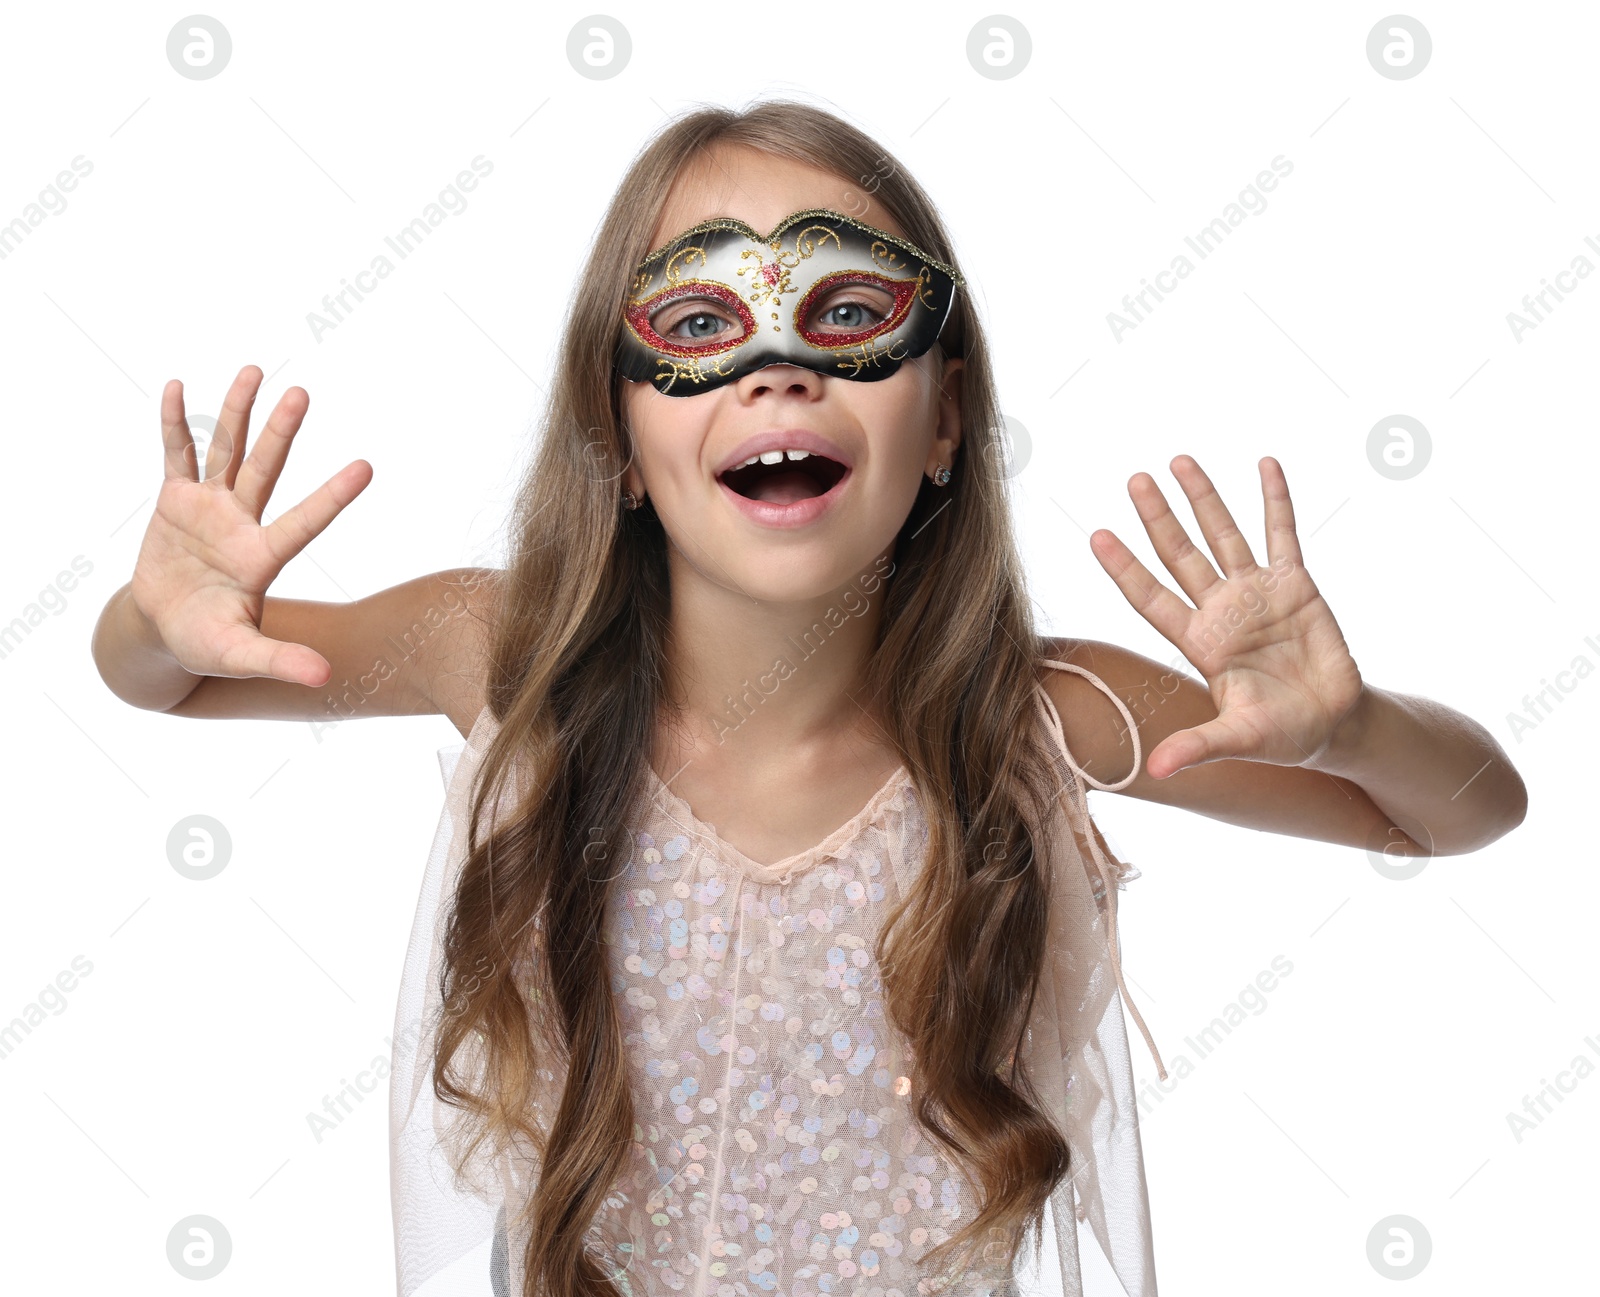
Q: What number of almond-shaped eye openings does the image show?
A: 2